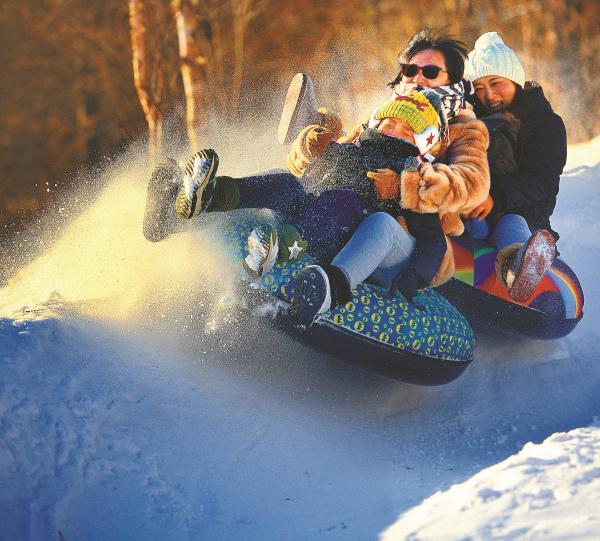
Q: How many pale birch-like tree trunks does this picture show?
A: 2